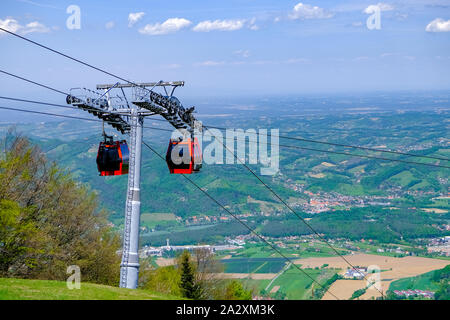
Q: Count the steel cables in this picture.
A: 4